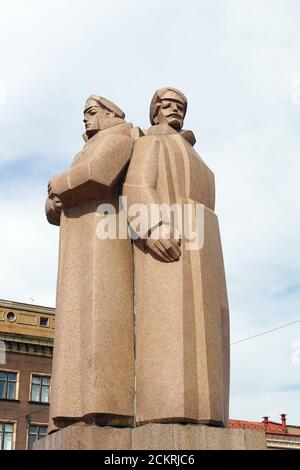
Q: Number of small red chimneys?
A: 2